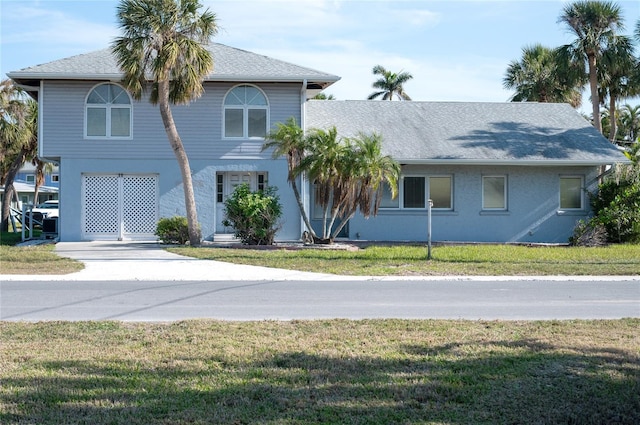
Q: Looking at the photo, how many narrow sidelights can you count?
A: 2